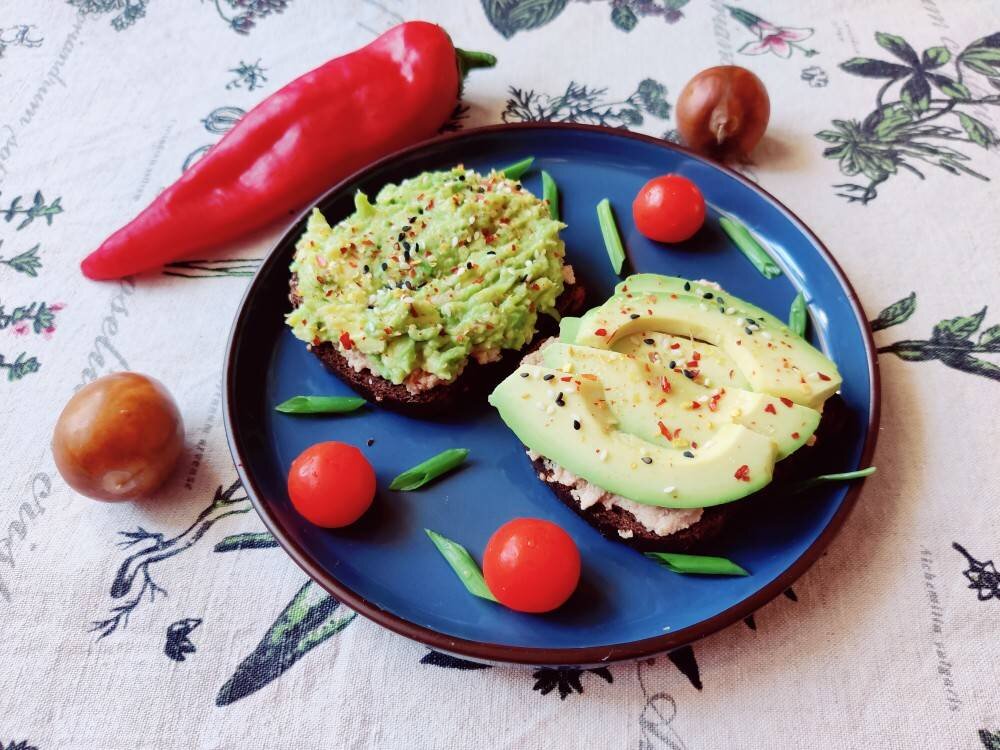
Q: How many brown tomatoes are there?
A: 2